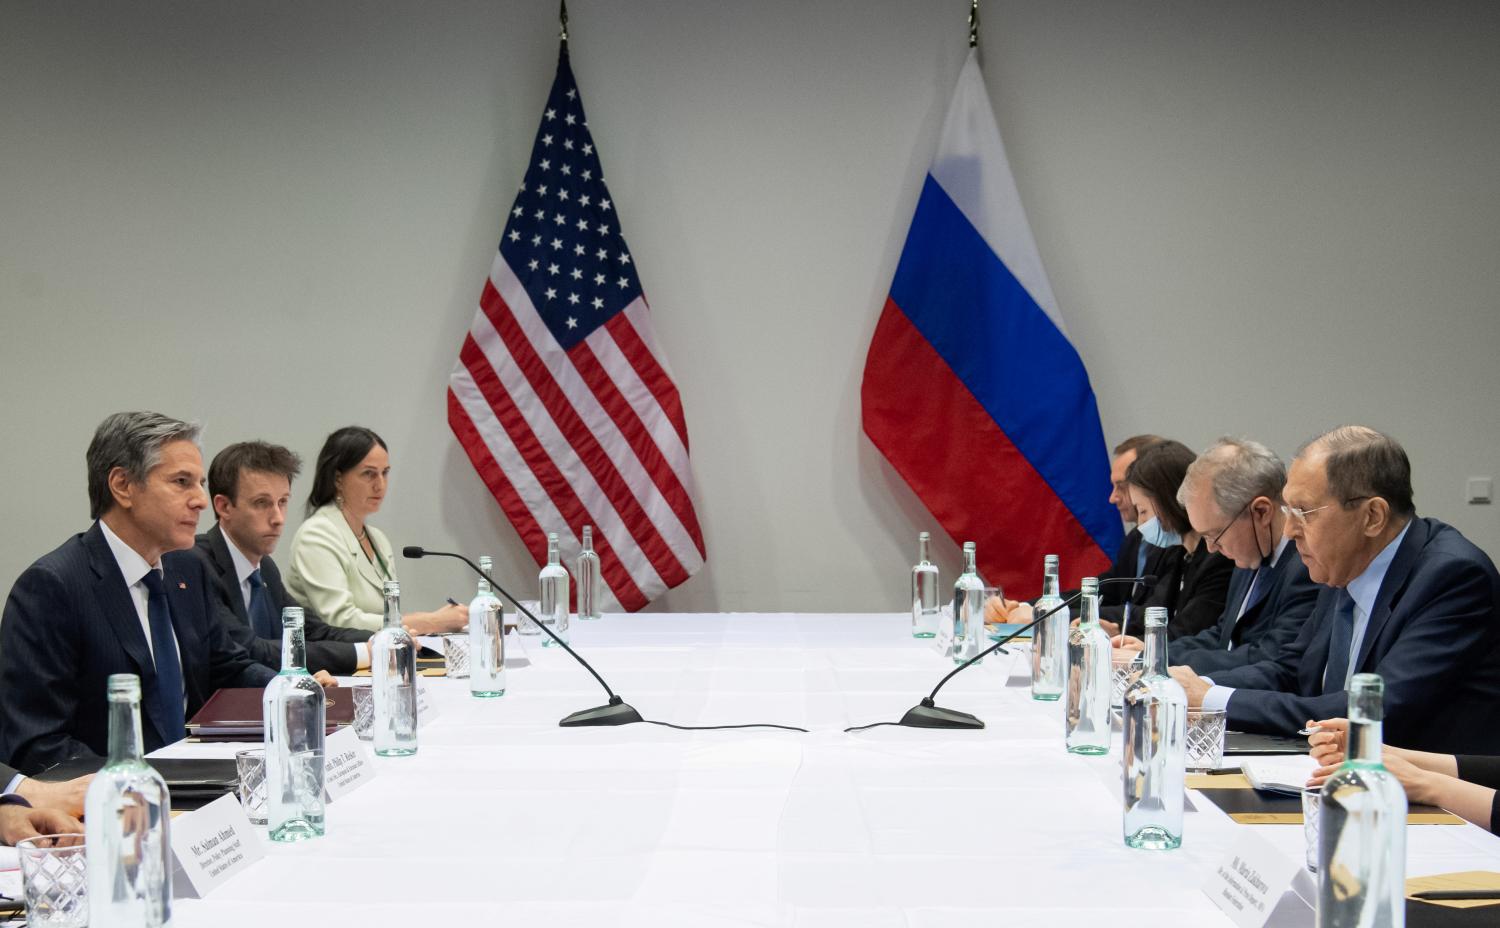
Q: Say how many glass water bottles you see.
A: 12